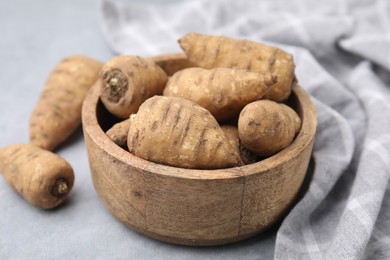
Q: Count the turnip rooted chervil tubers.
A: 9